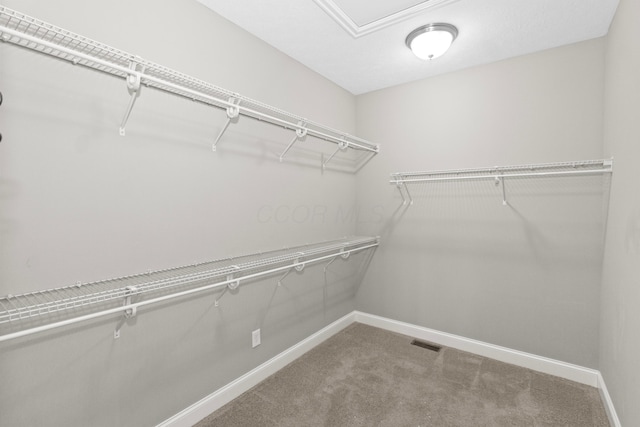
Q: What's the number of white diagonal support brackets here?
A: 11